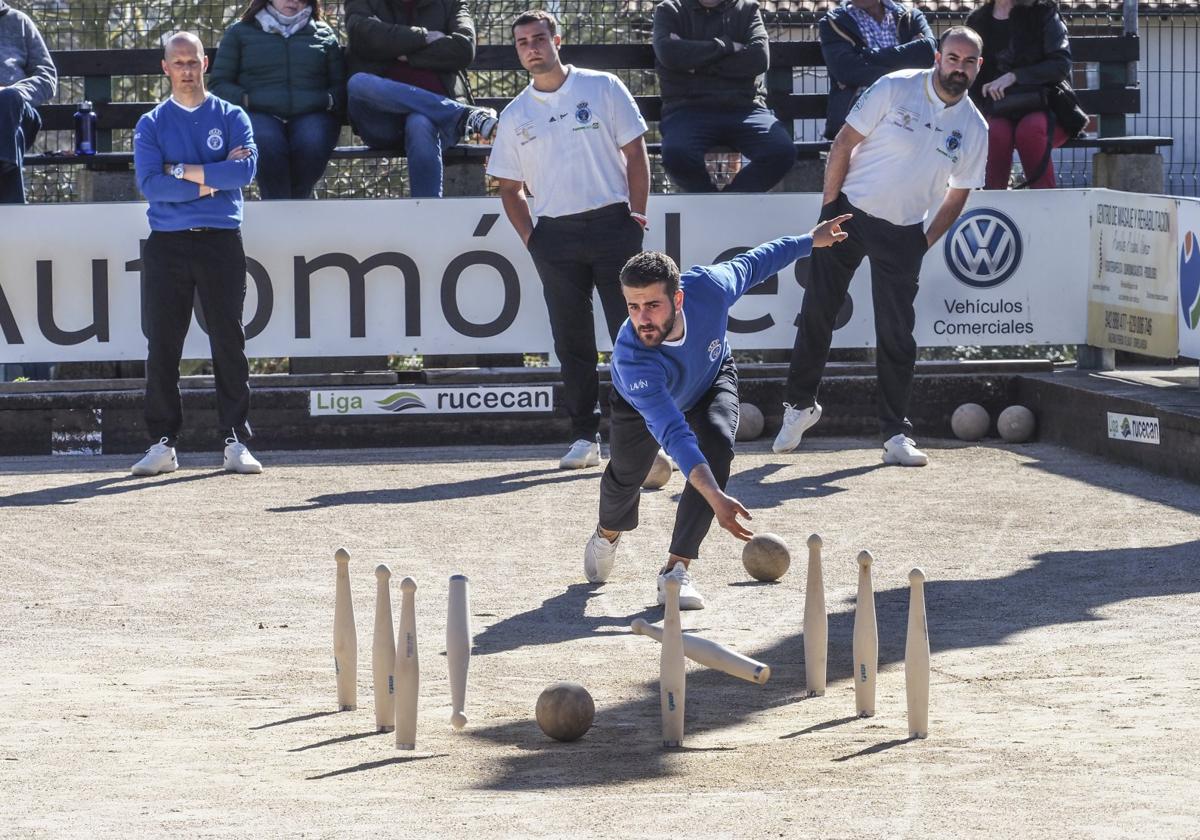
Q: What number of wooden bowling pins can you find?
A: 9